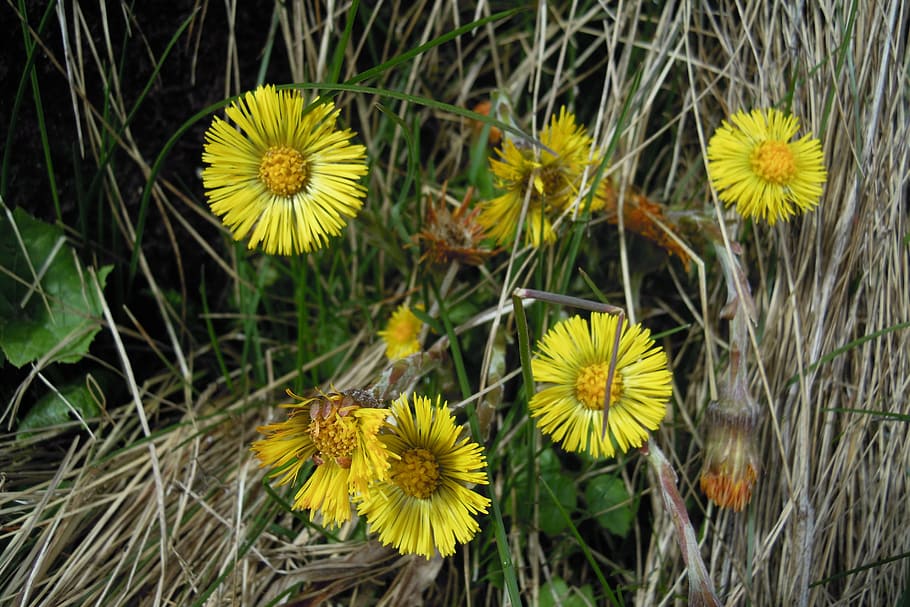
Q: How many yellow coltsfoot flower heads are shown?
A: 7